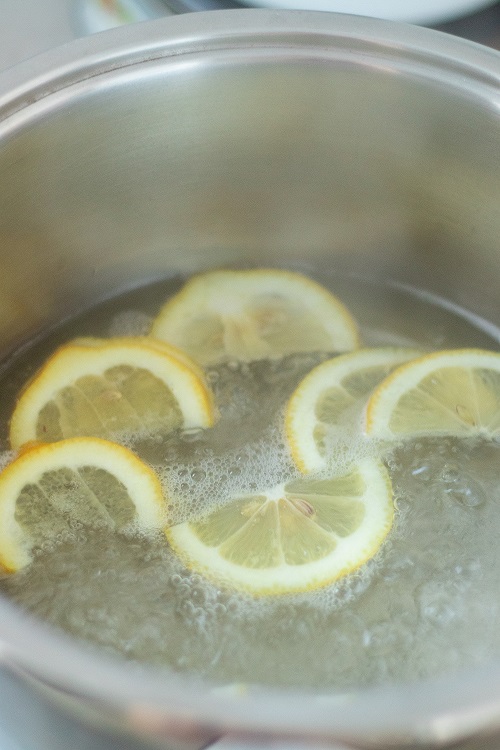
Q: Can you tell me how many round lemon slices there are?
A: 6